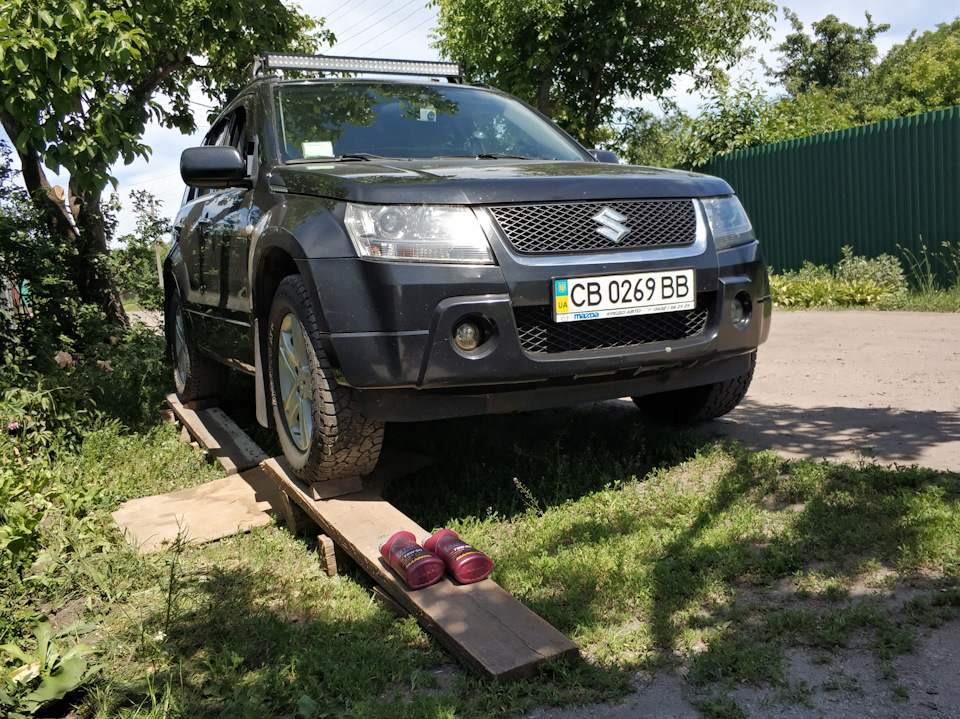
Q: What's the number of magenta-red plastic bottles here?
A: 2